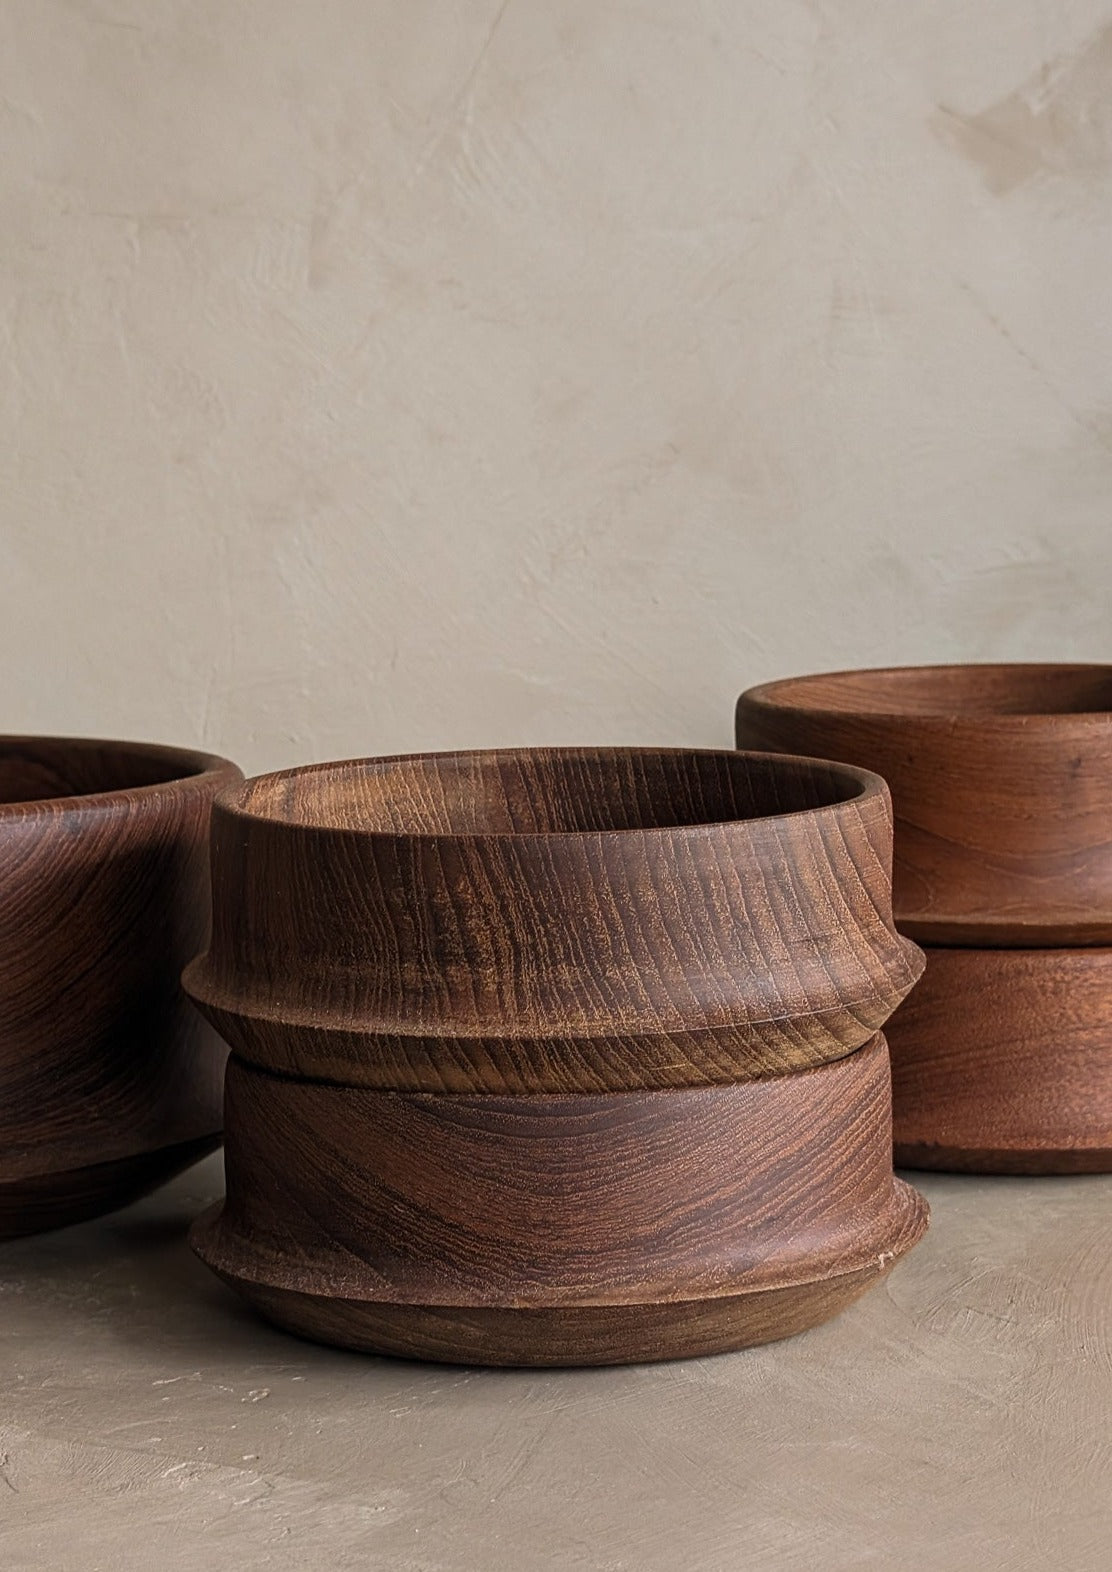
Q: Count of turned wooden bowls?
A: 5